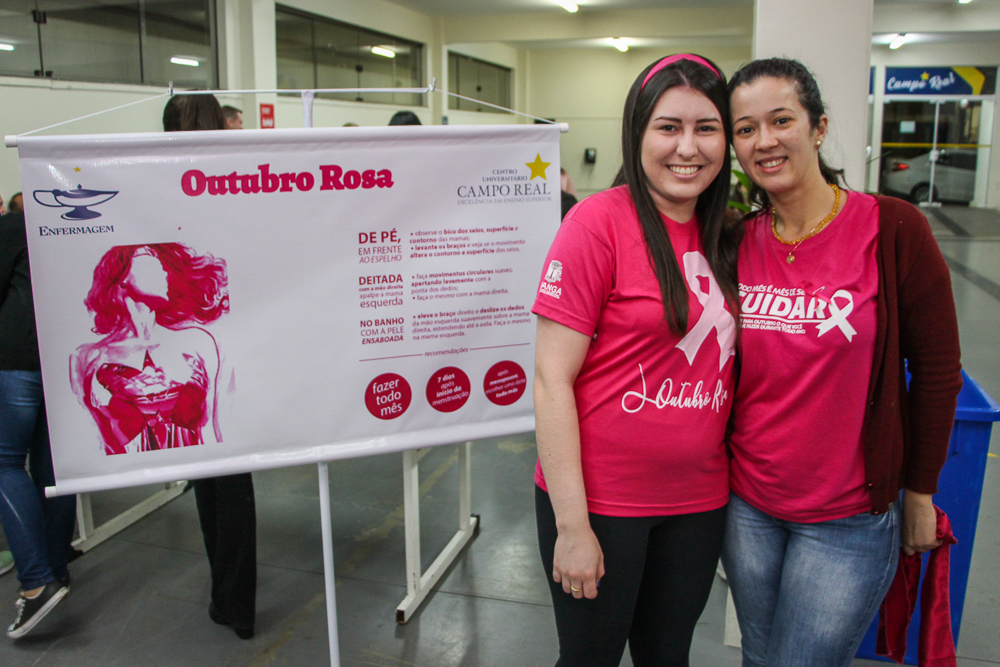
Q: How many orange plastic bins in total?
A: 0